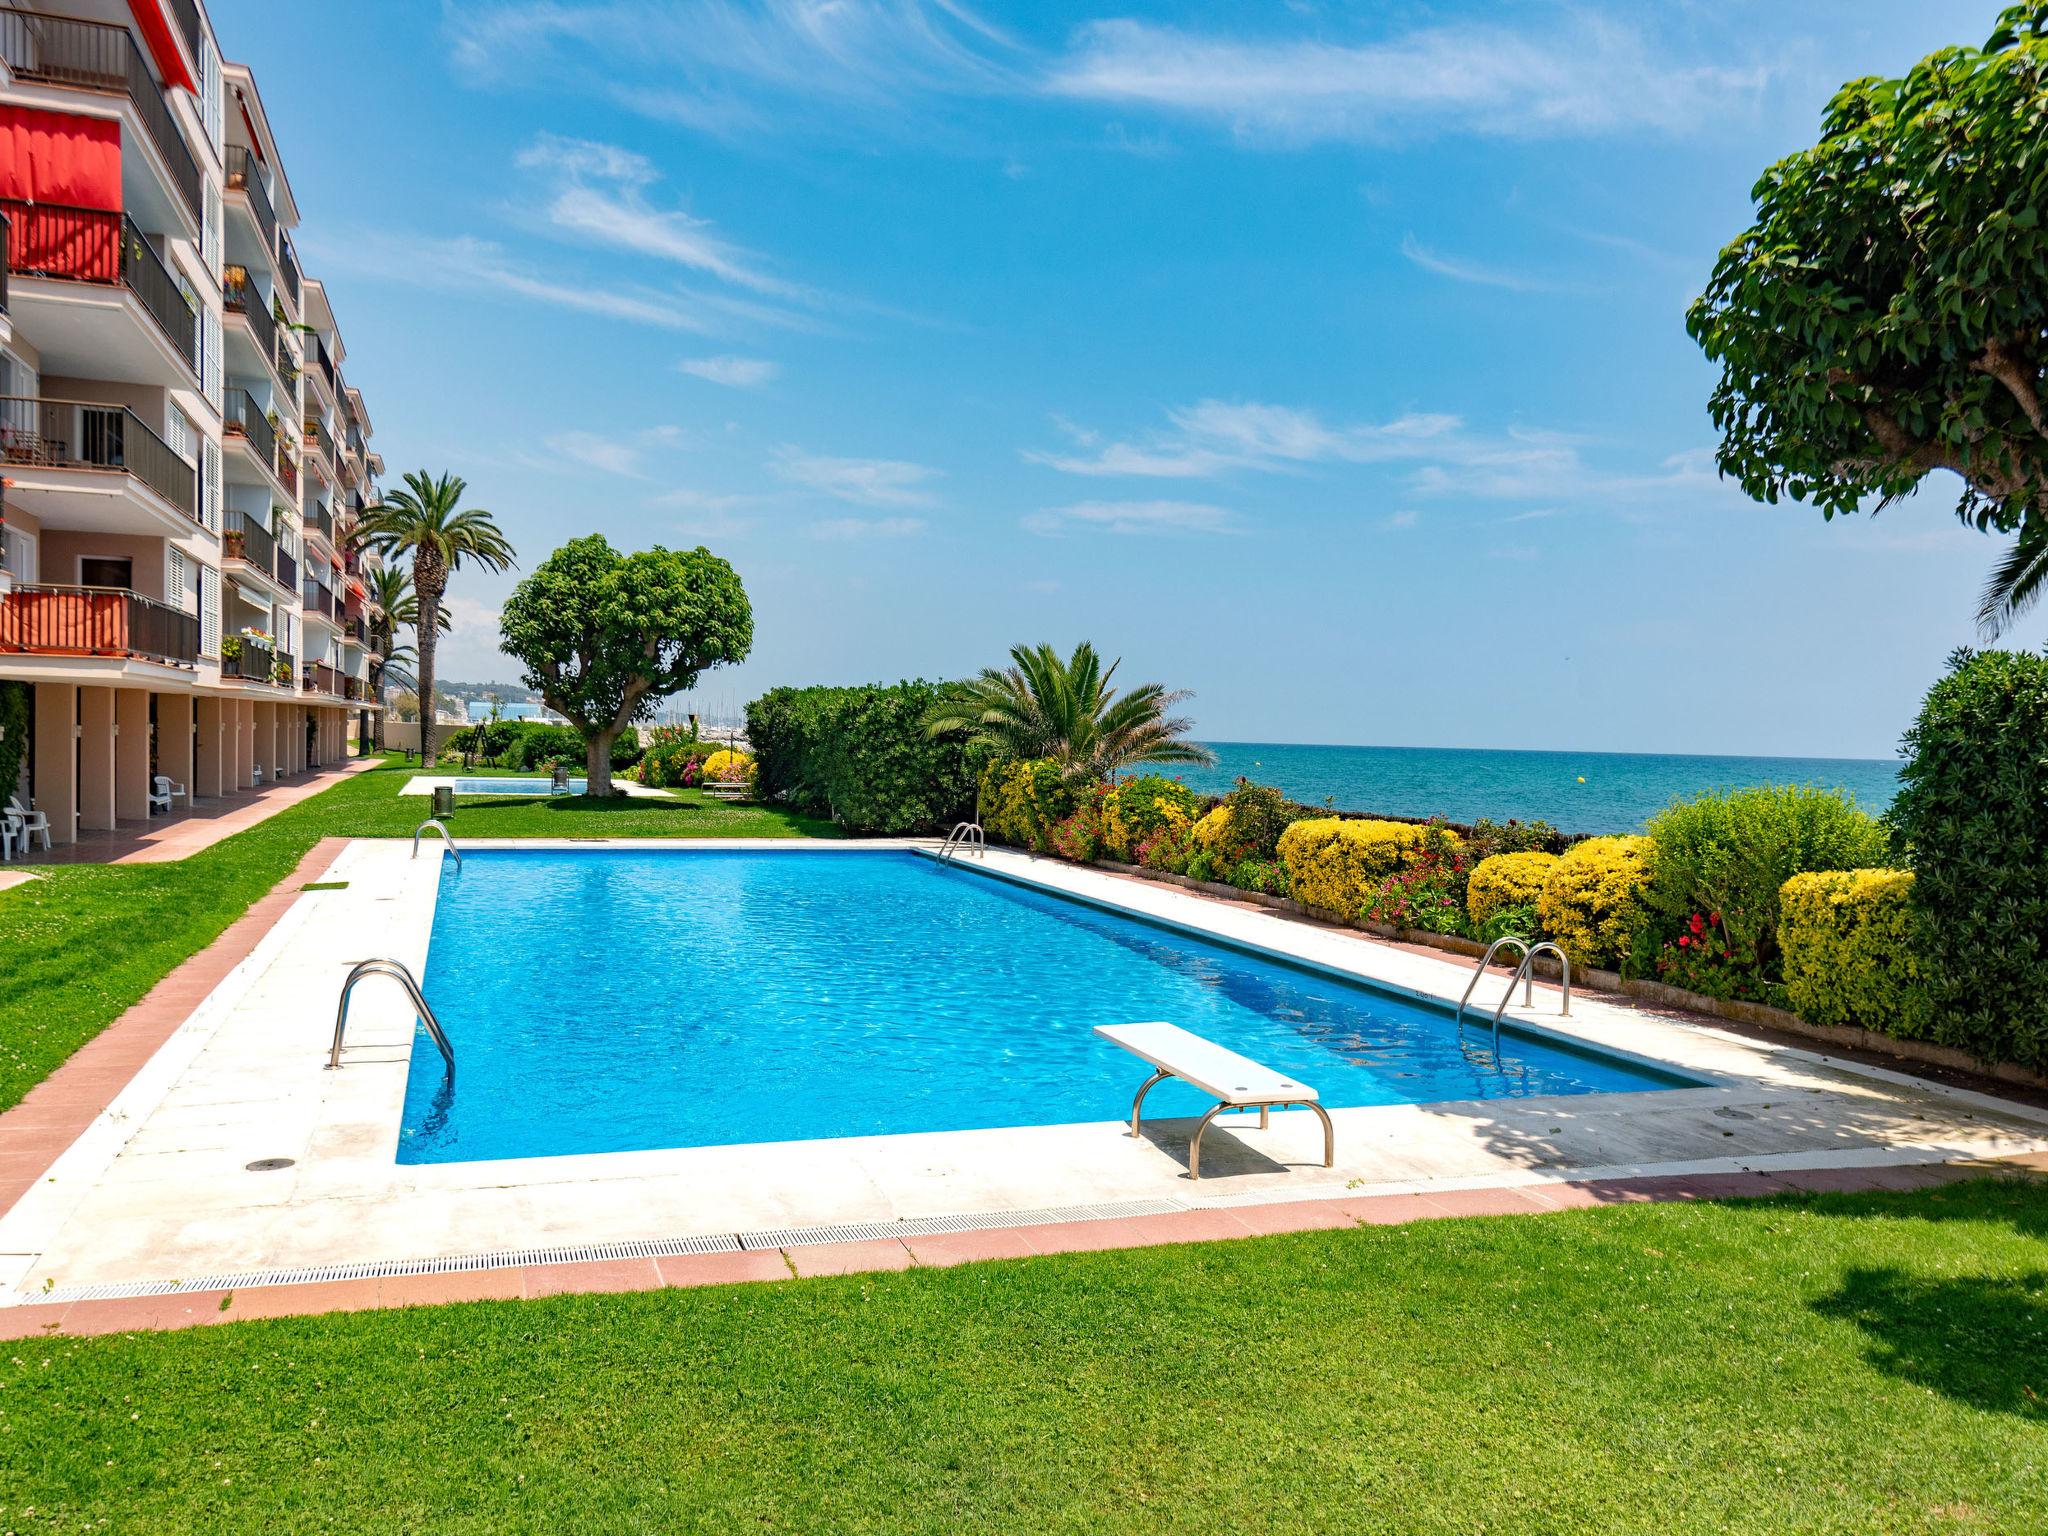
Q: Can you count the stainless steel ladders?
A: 4